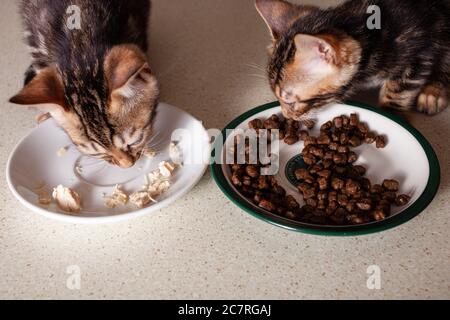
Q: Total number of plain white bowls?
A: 1